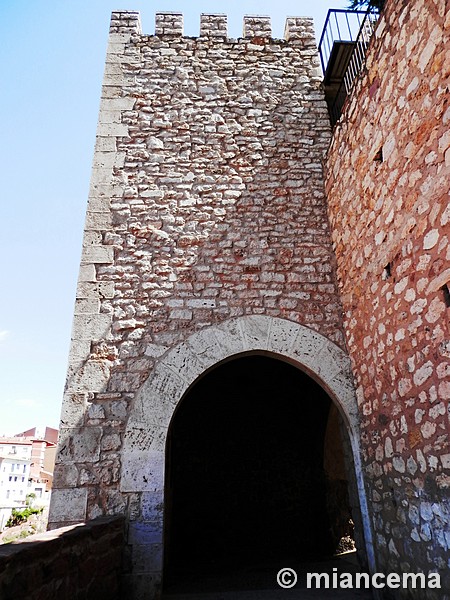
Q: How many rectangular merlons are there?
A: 5